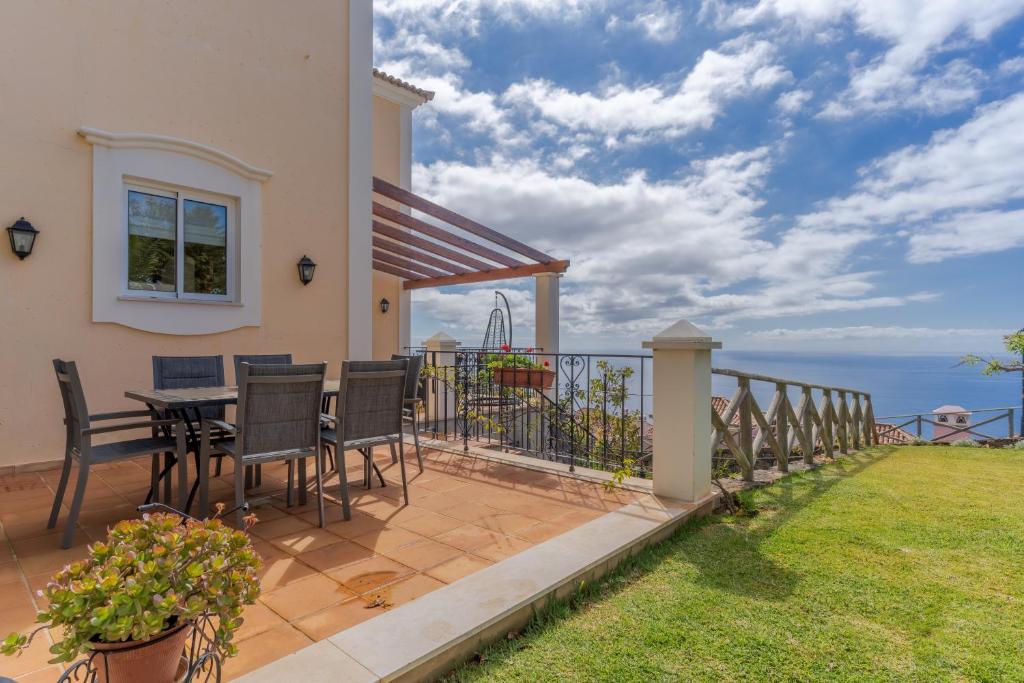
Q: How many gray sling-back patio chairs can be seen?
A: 6